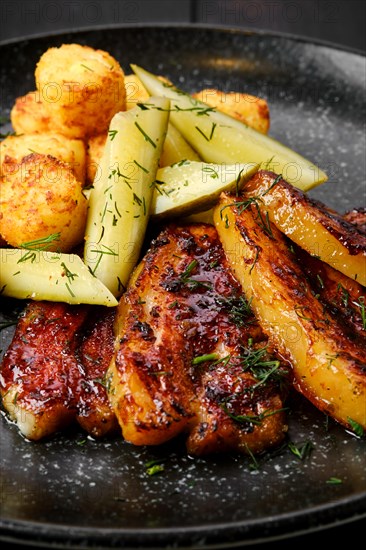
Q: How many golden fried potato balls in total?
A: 7